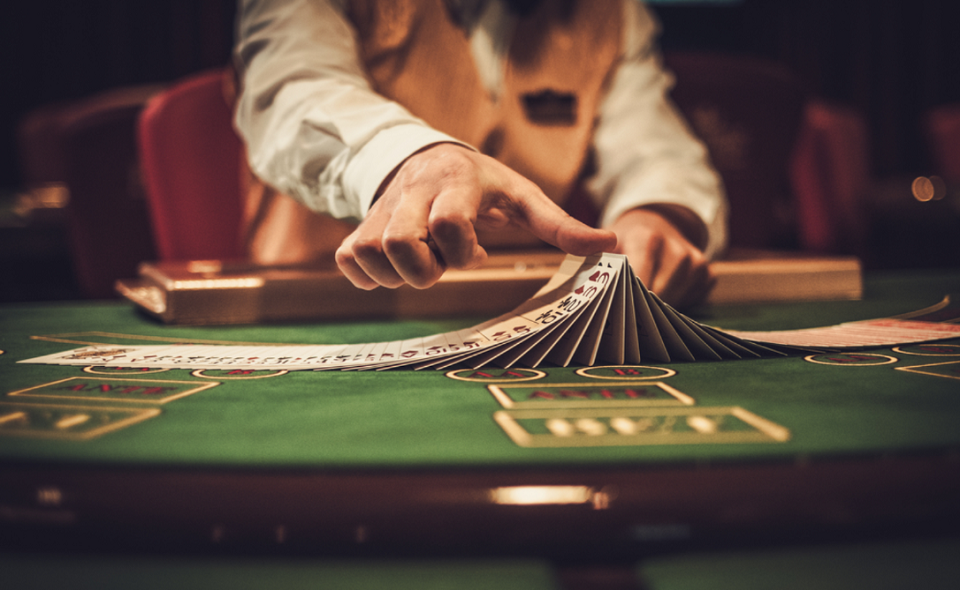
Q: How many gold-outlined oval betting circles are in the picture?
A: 6